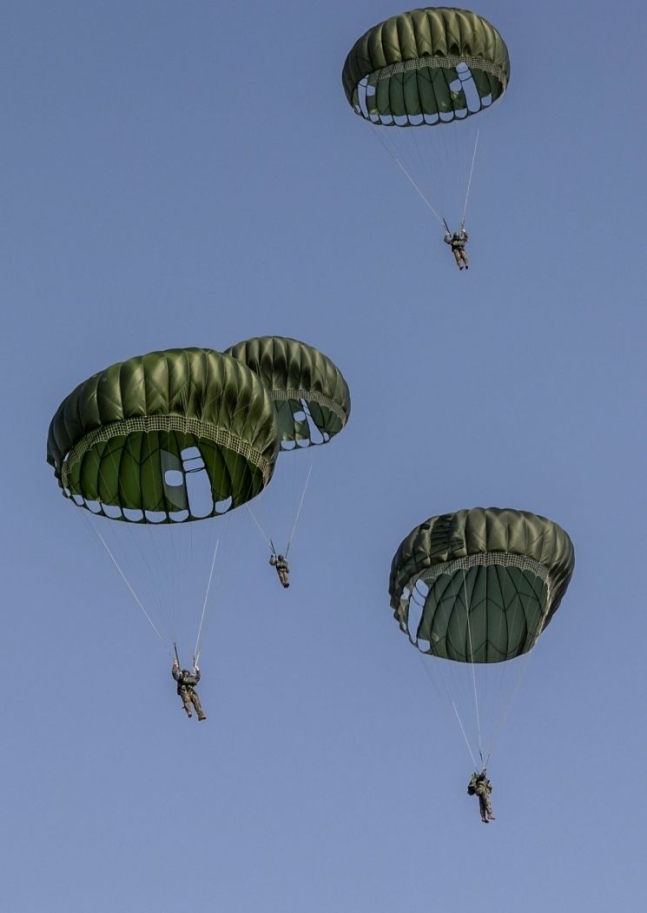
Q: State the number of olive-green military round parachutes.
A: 4